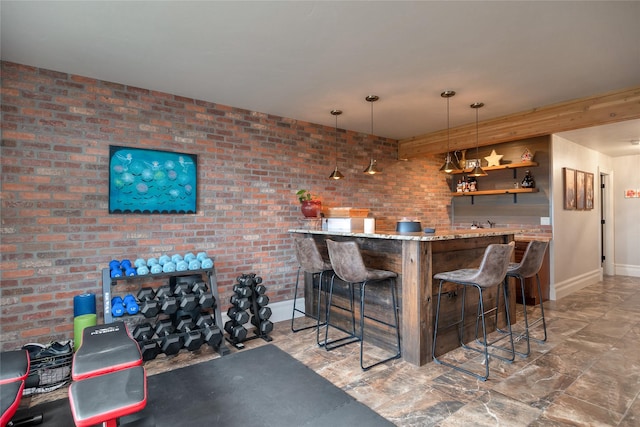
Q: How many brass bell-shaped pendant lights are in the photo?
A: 4